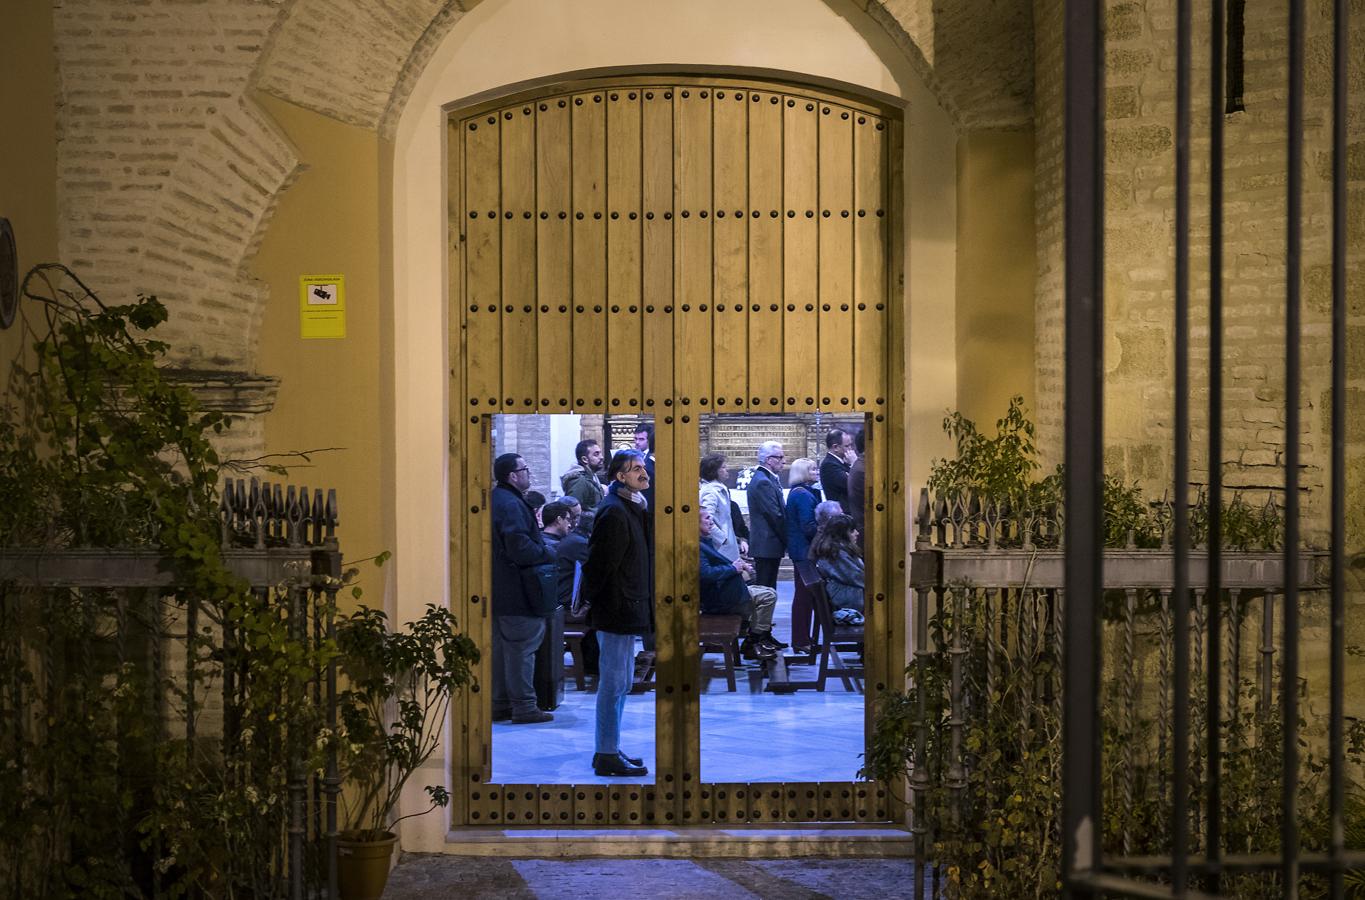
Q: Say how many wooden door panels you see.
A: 12